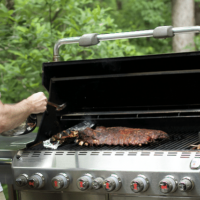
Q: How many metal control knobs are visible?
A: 9